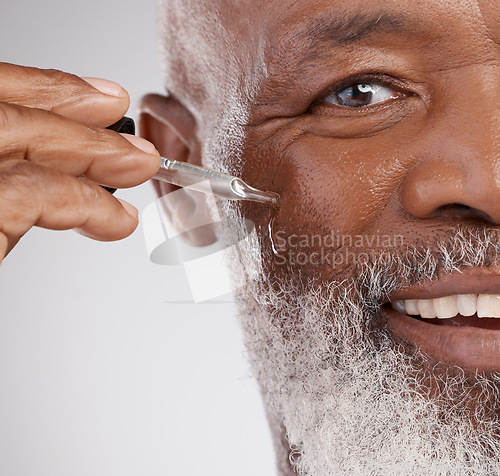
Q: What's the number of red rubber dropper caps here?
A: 0